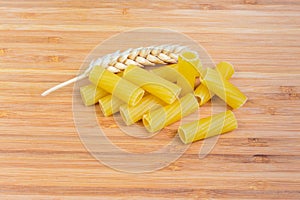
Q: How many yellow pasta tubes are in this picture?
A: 11